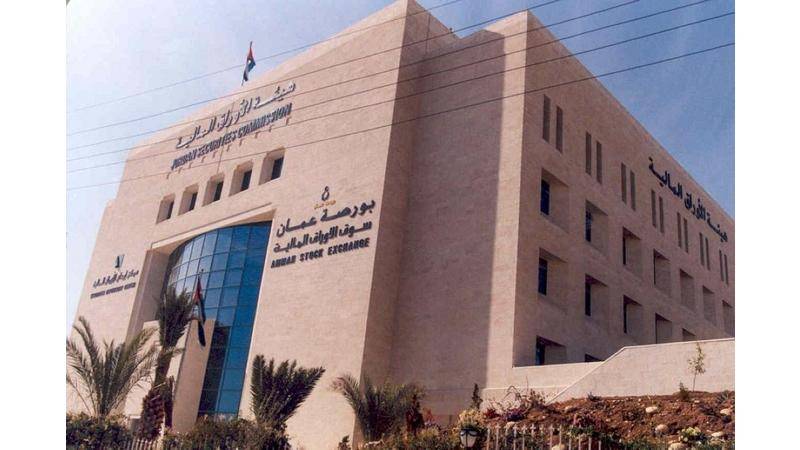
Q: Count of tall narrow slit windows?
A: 14